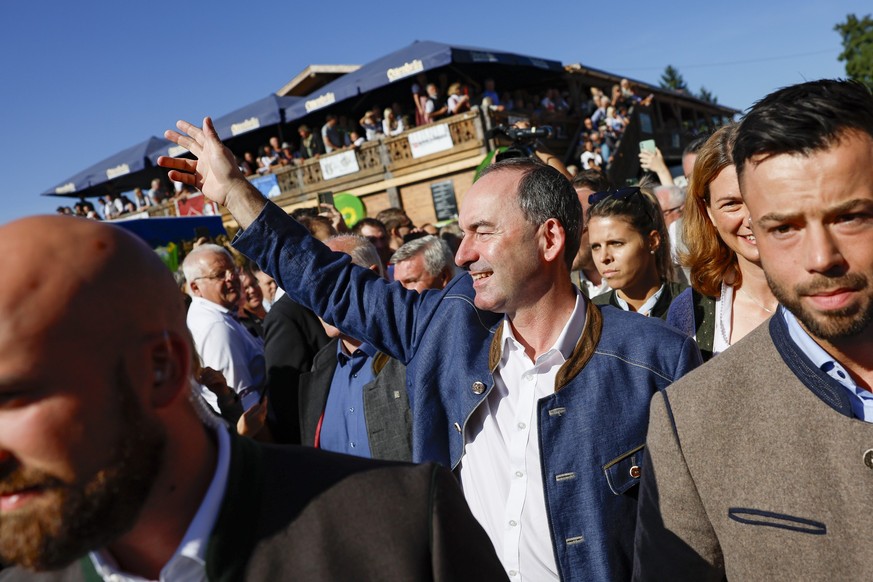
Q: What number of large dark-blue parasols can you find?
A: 3